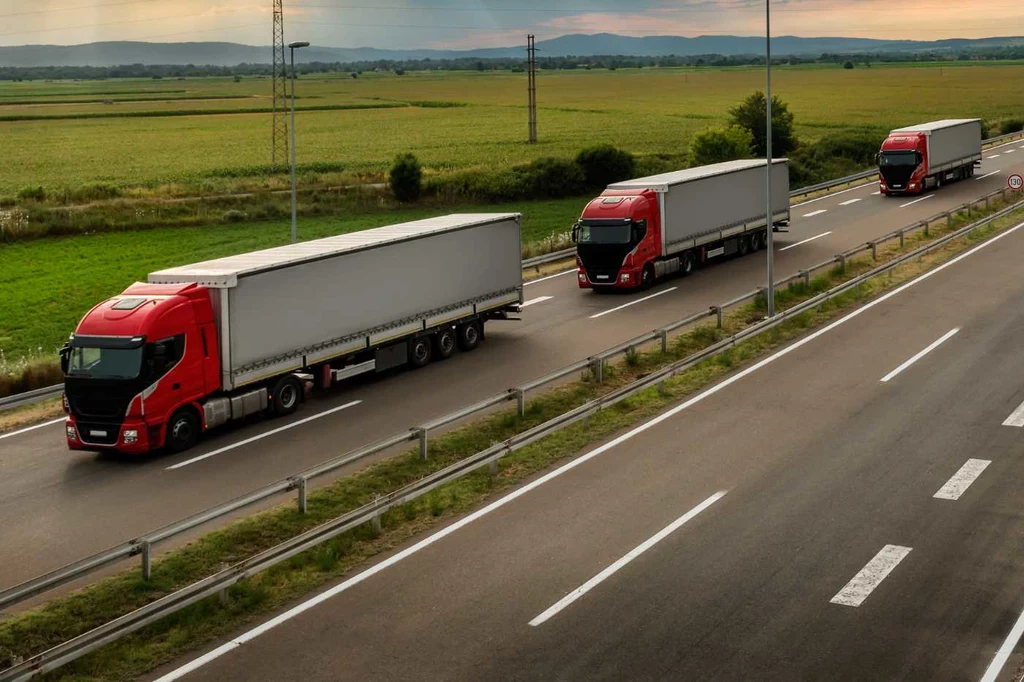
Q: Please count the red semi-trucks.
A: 3